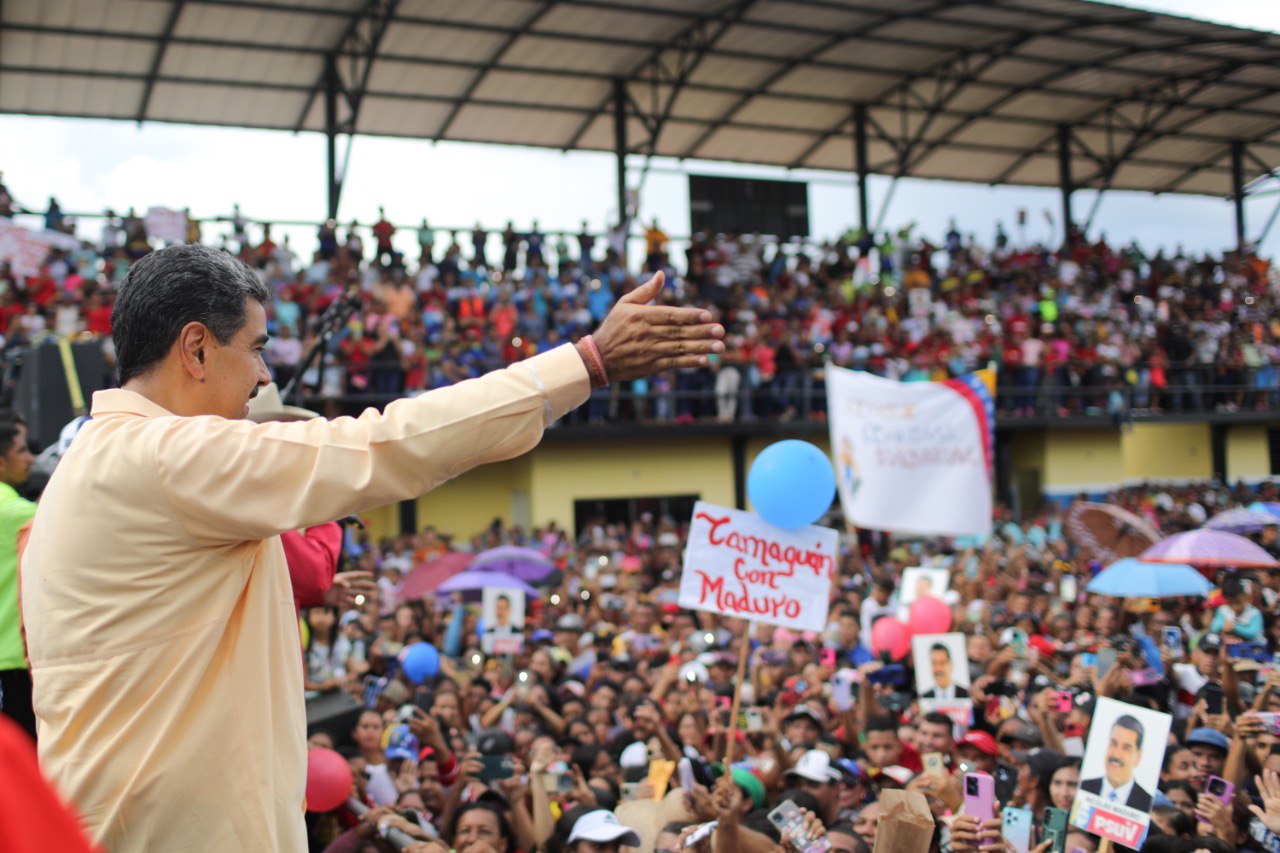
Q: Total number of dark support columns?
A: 5